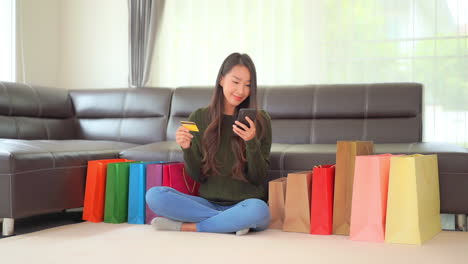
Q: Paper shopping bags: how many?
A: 11